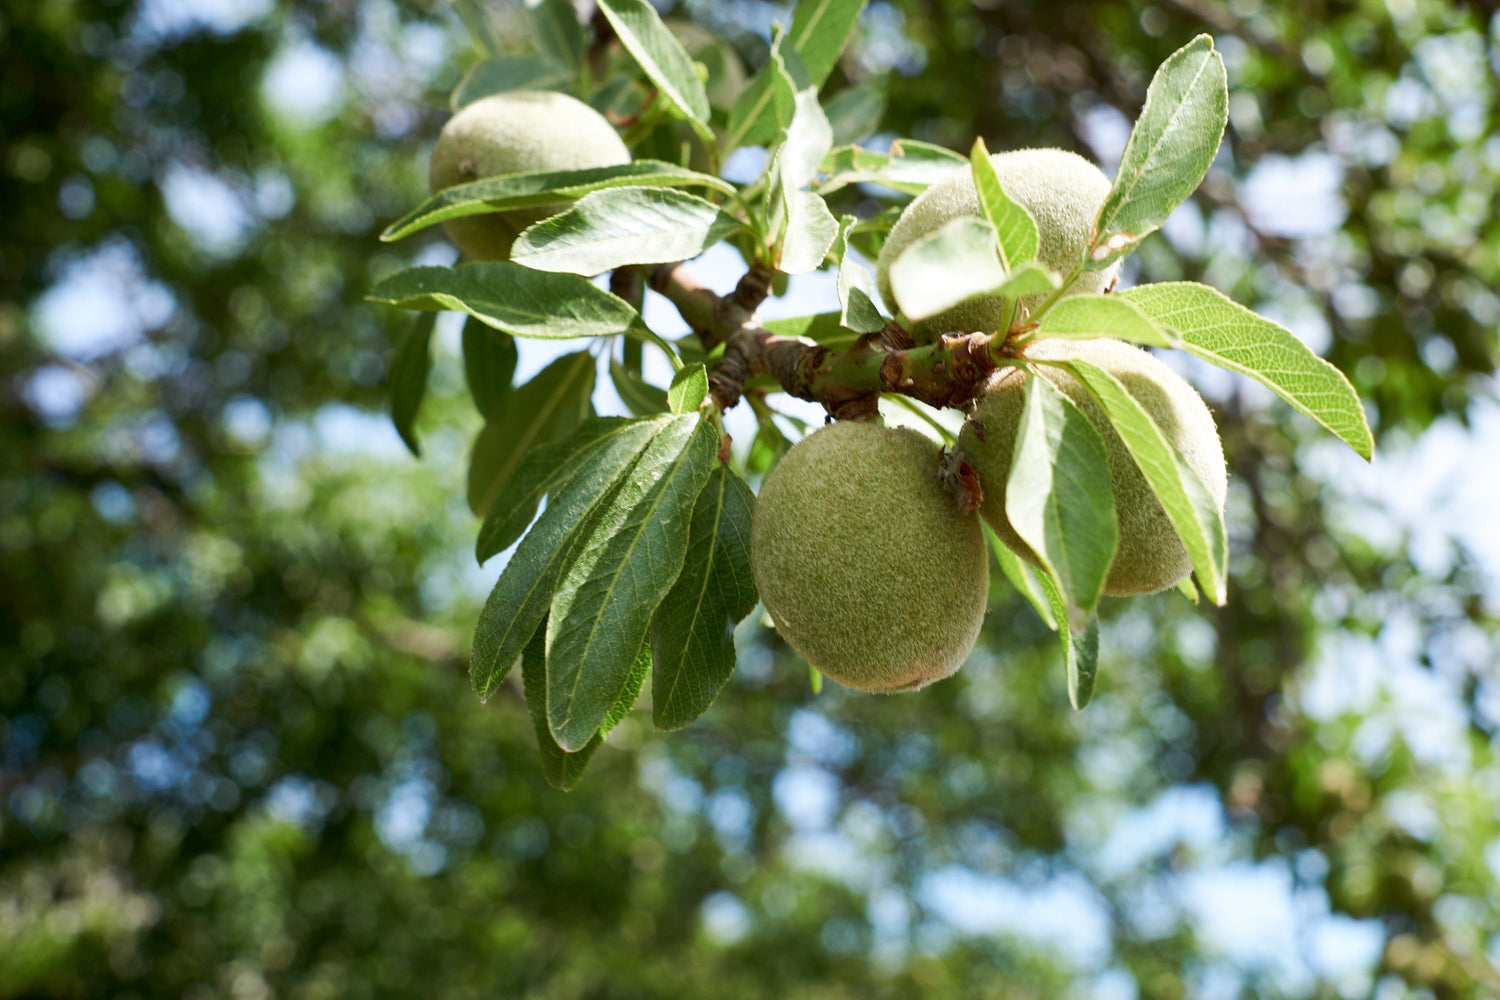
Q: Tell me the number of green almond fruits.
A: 4